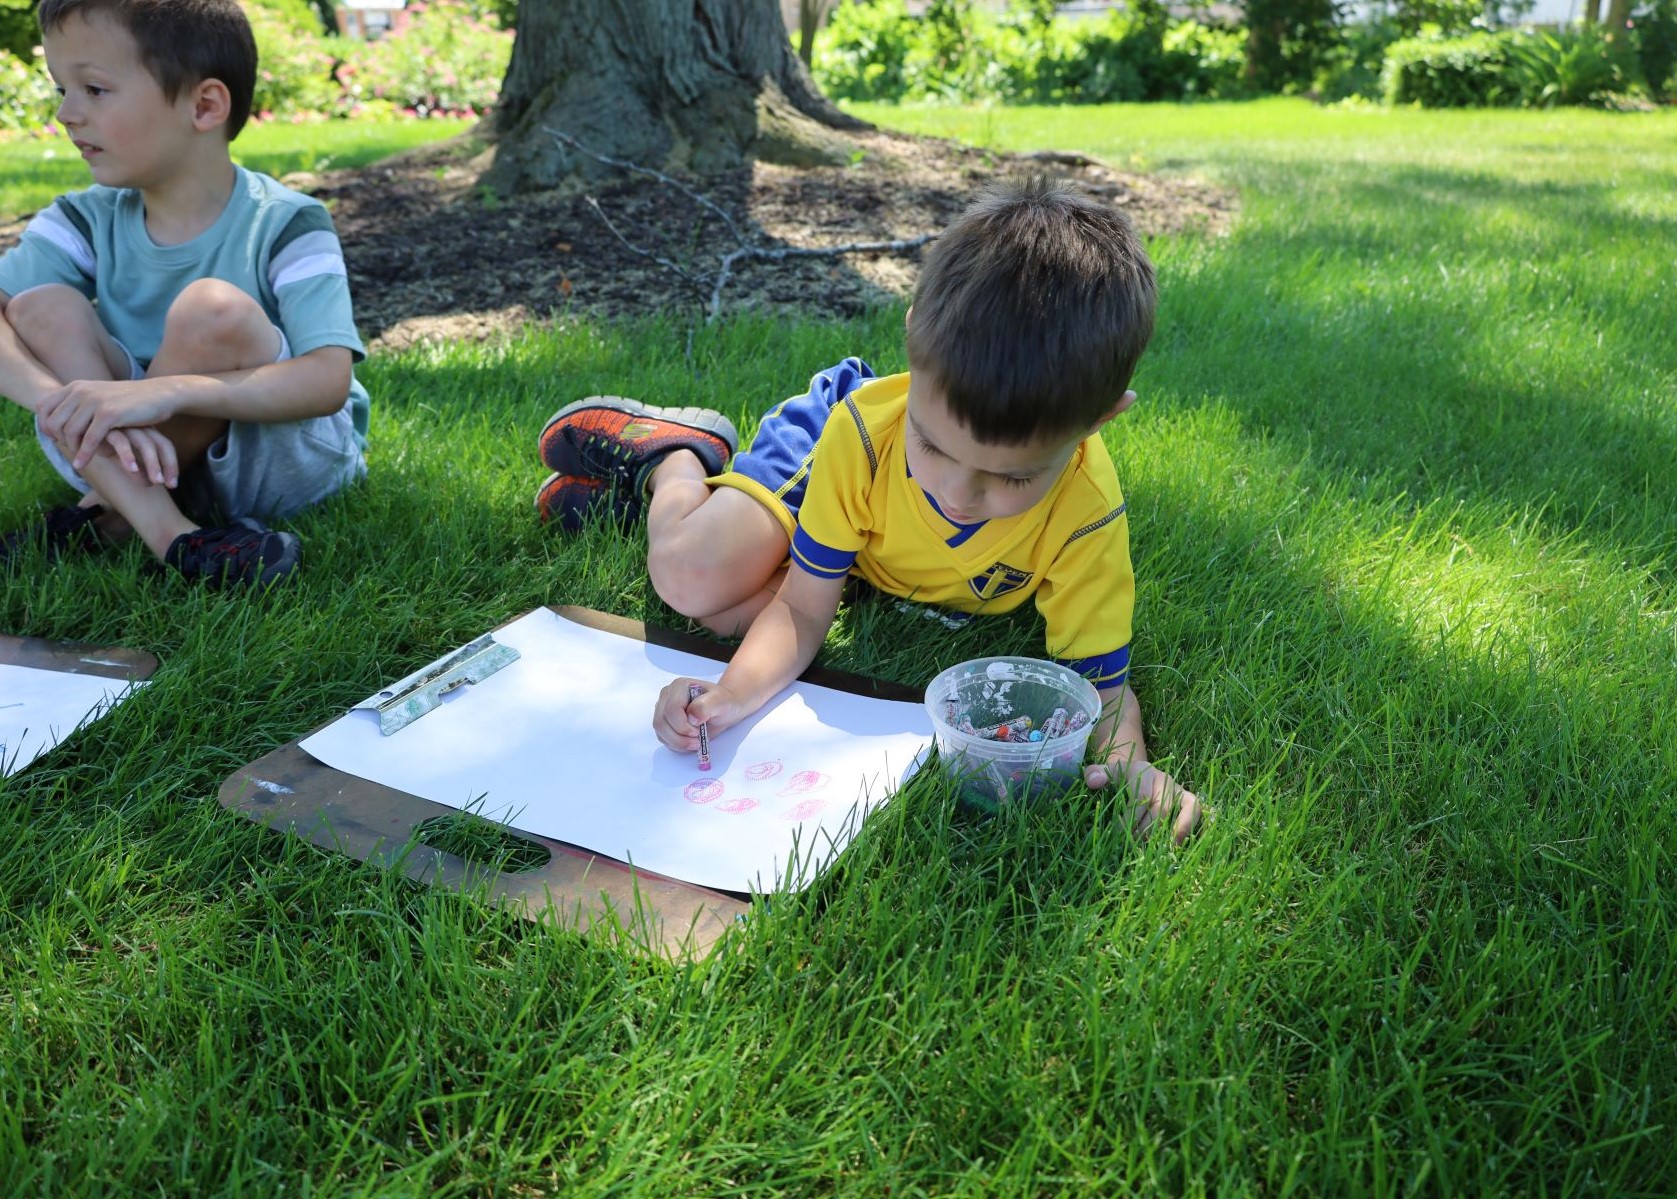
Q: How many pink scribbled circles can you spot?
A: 5